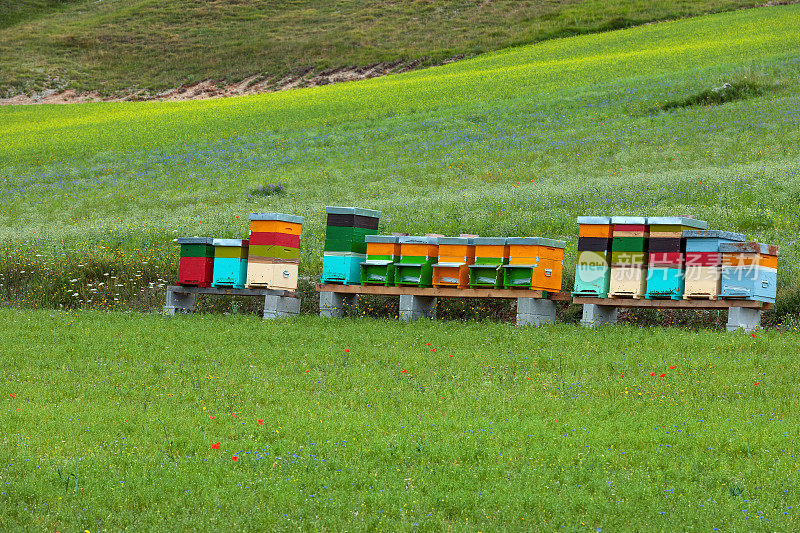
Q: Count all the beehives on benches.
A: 14